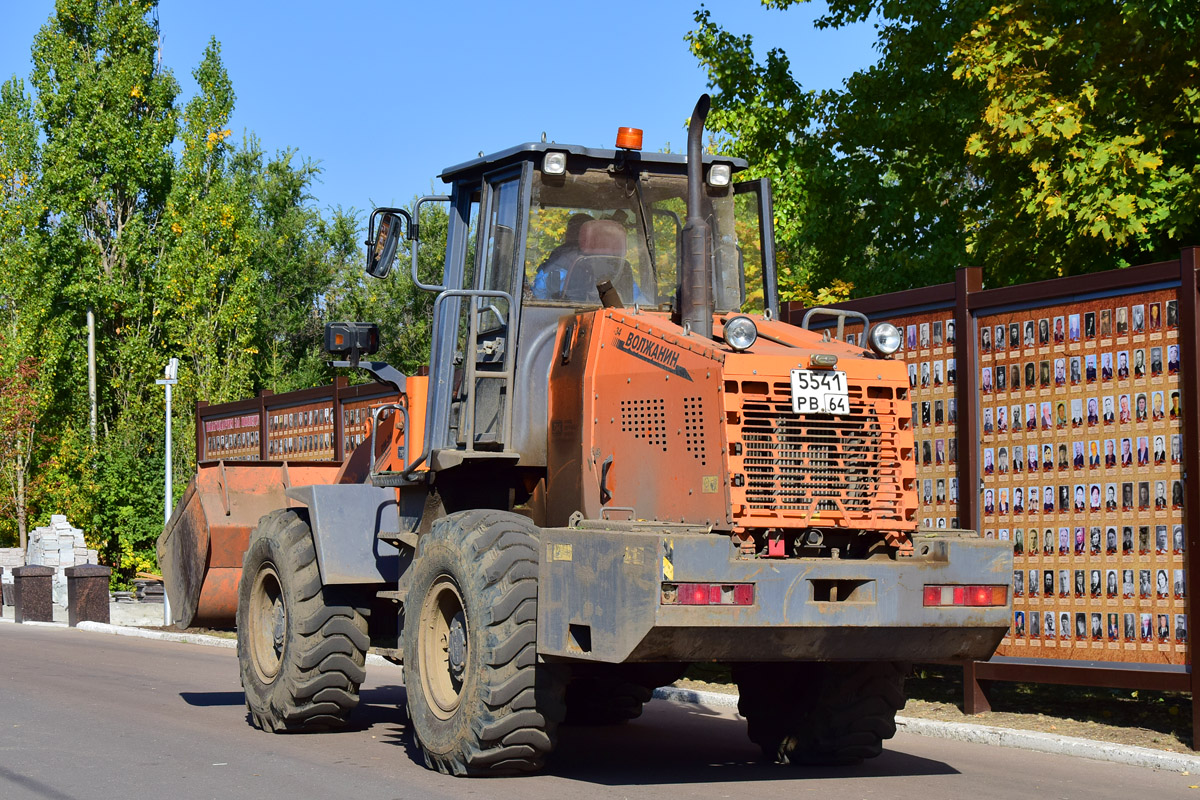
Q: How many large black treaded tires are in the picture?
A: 4